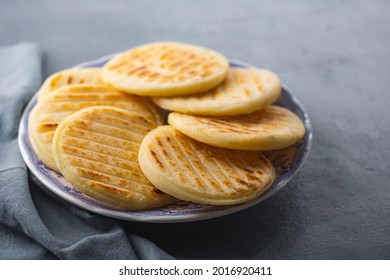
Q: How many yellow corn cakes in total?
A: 7